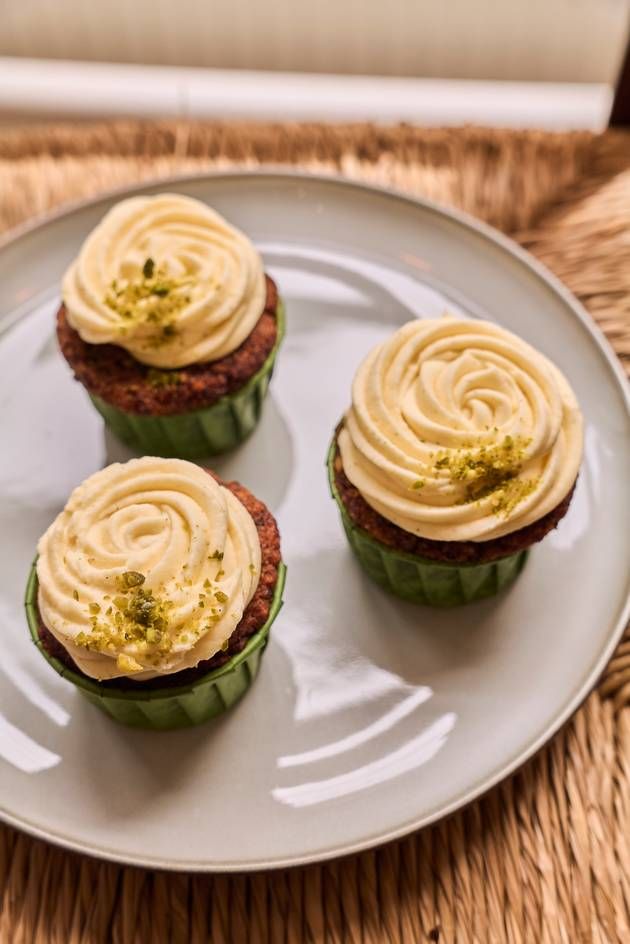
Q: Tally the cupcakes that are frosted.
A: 3